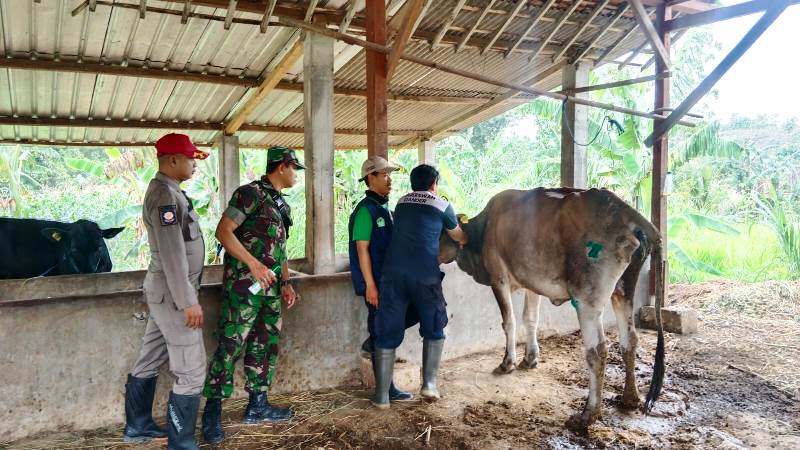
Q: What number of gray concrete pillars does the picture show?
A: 4